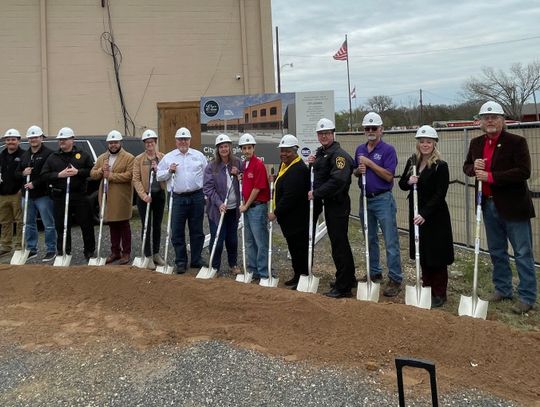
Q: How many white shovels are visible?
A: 12